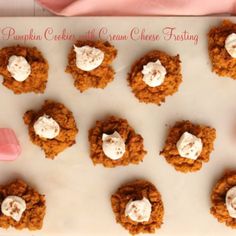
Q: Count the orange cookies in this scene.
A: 10